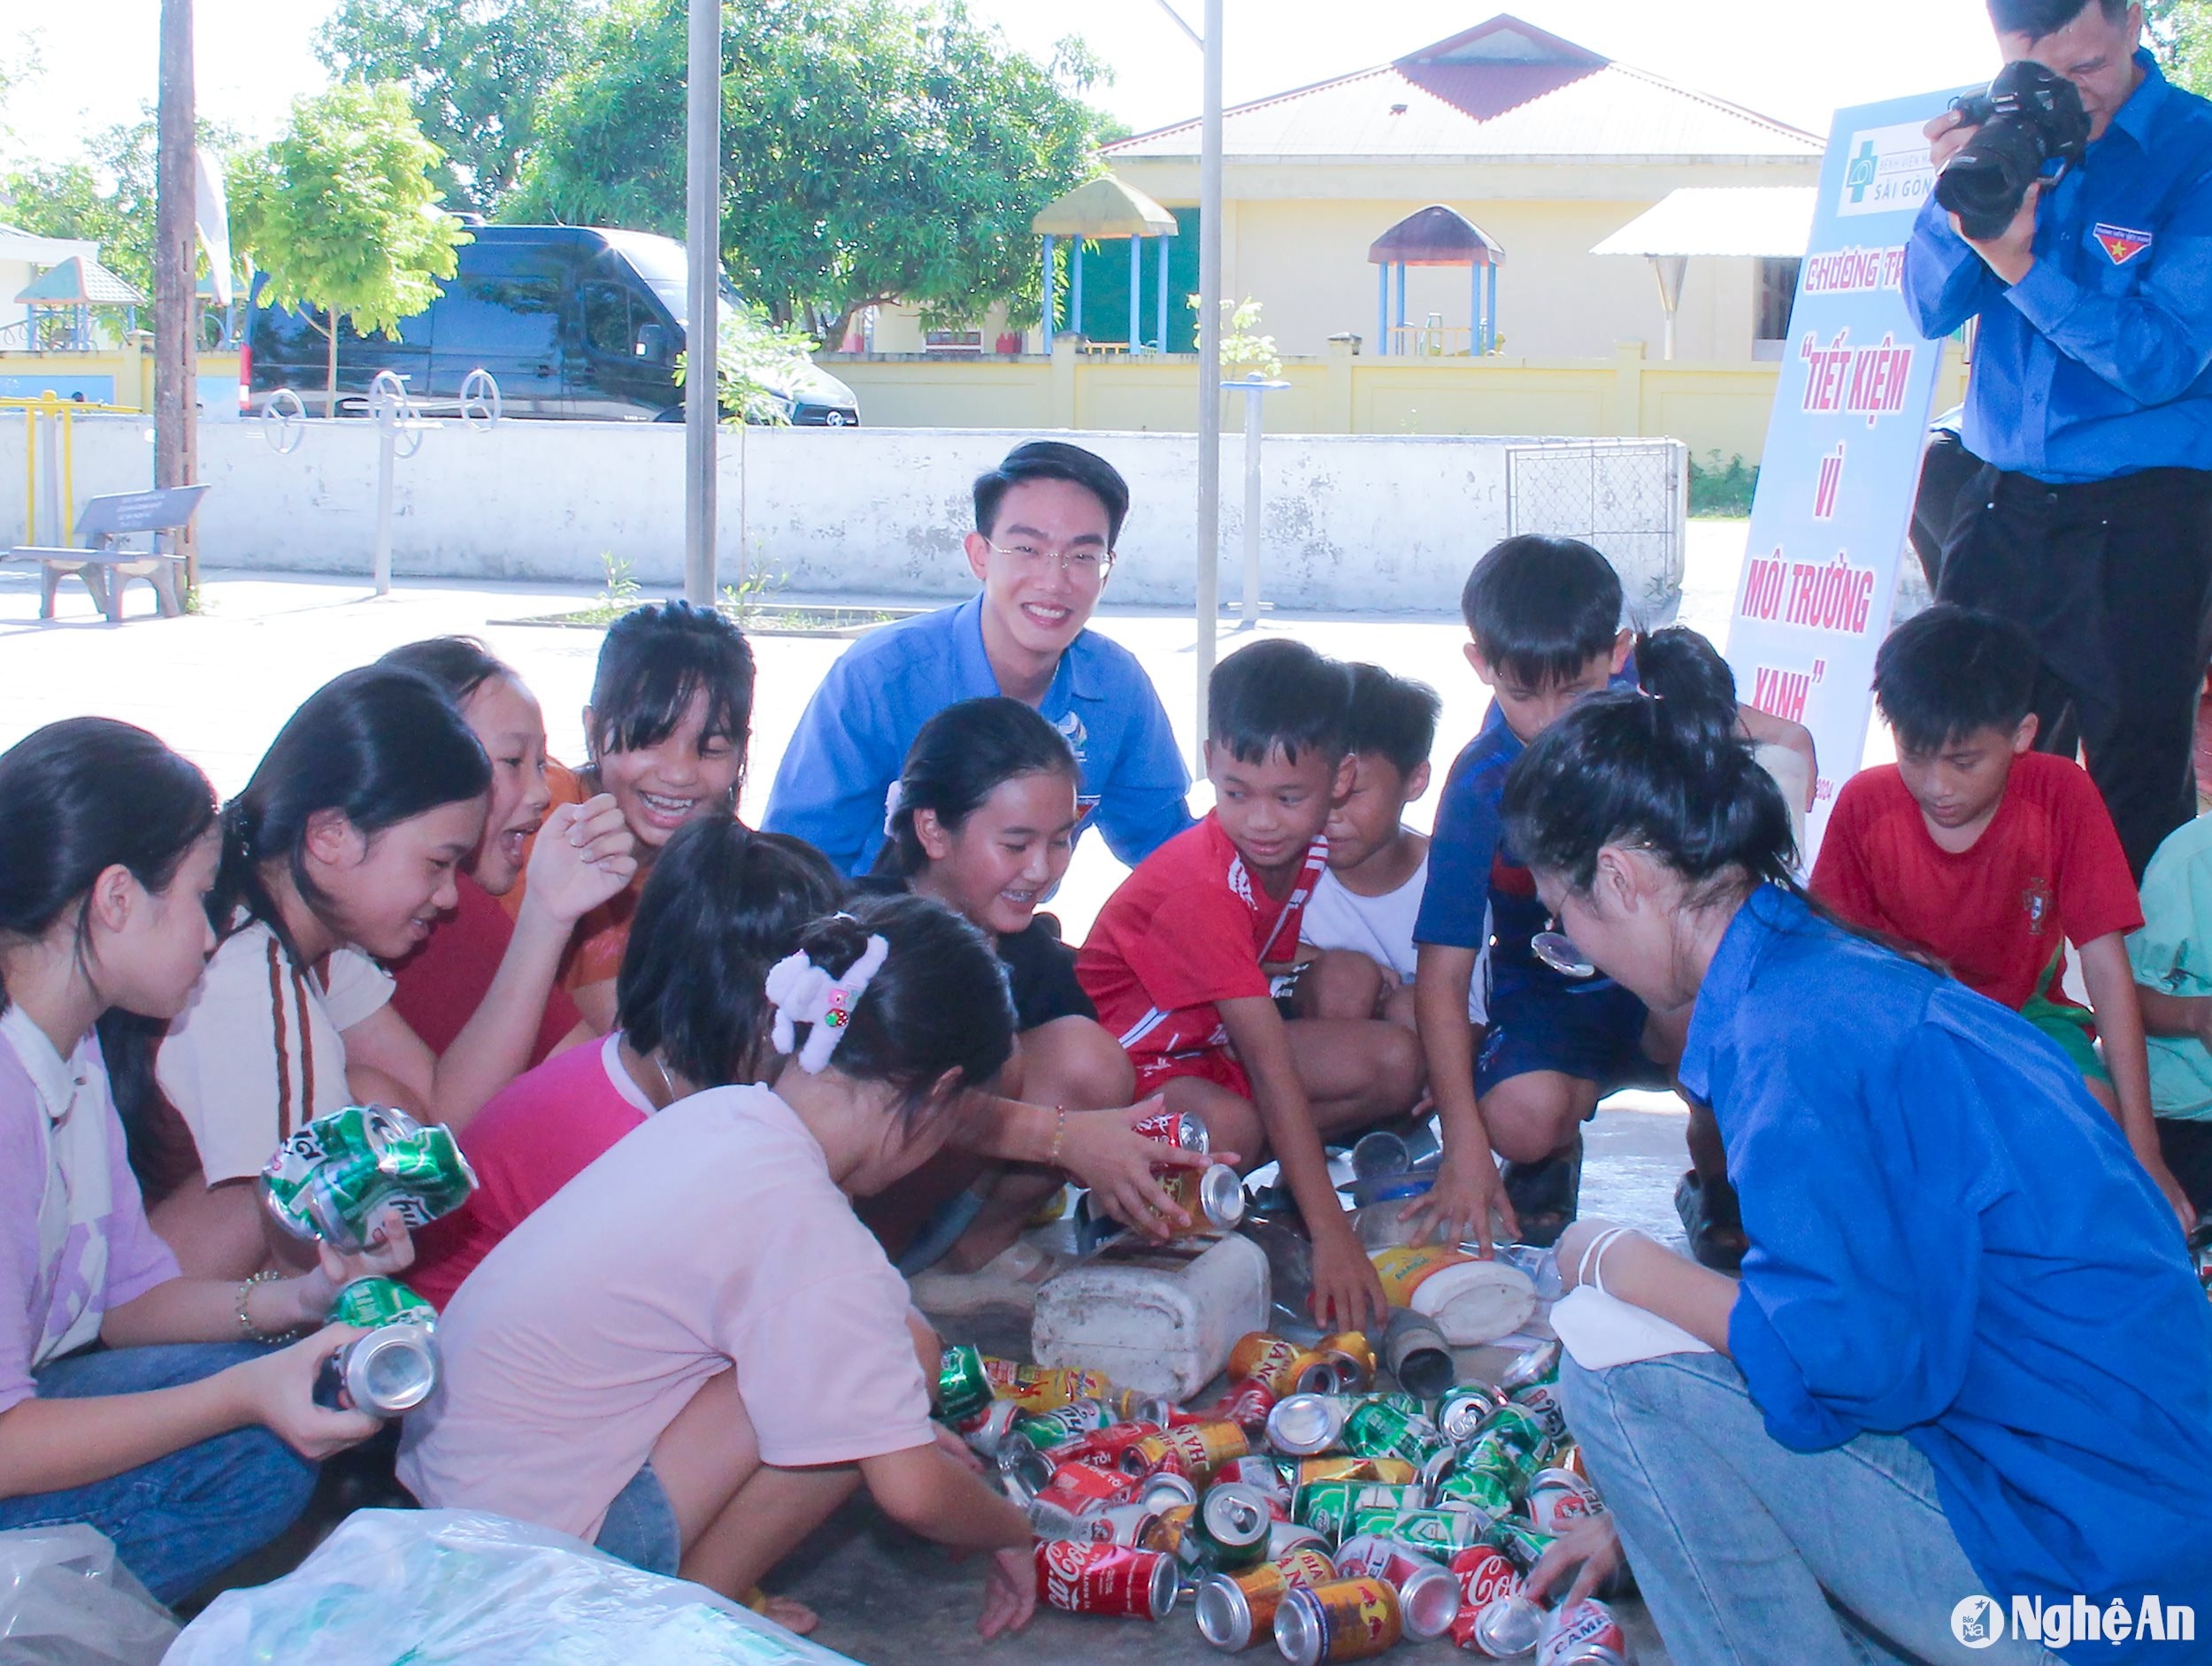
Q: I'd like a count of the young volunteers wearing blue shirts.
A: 3